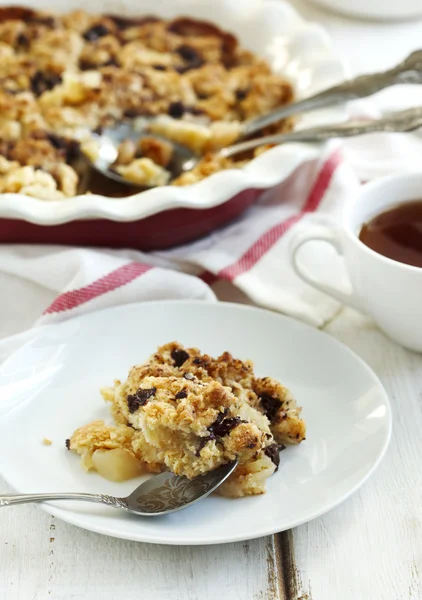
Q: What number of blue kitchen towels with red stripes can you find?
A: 0